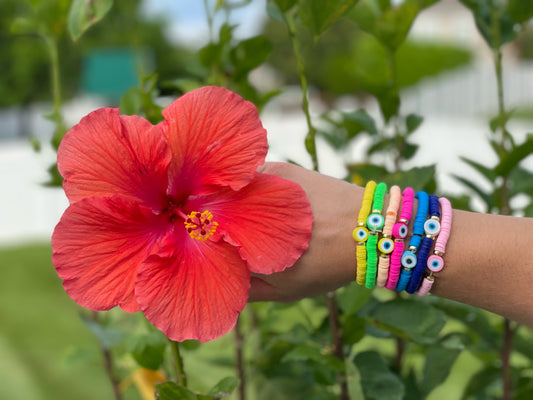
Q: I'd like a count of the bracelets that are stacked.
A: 7